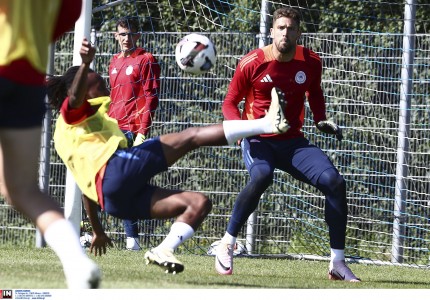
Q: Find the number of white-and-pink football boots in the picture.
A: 2